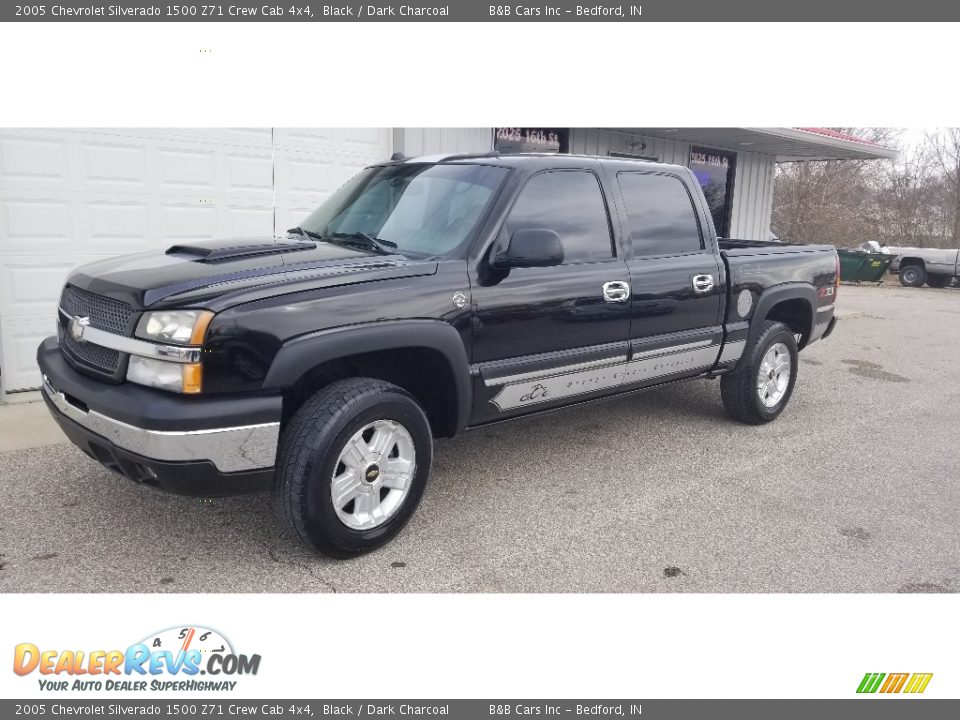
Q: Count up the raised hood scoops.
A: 1